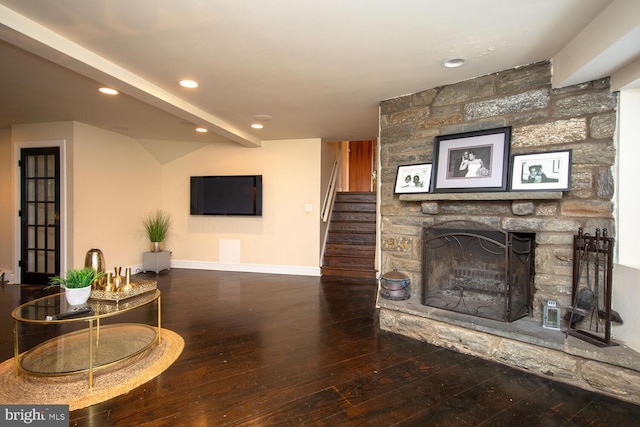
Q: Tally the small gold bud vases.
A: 3